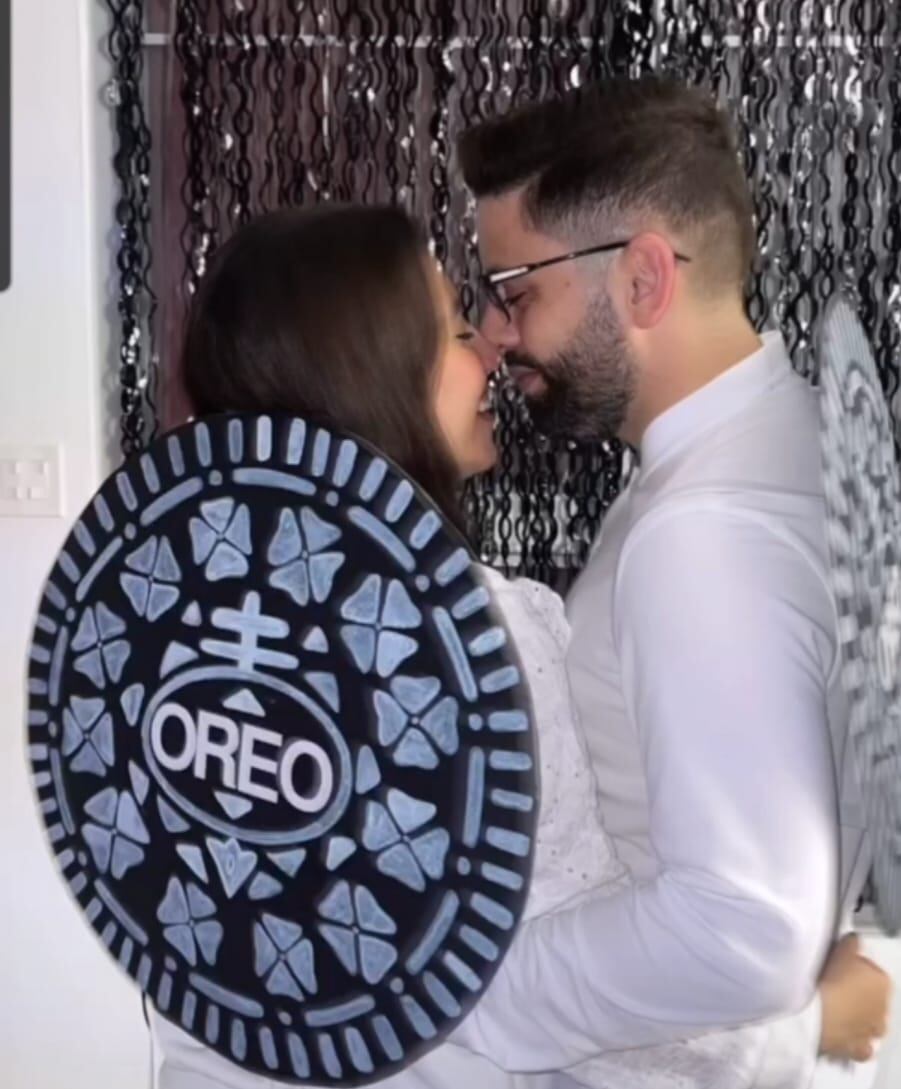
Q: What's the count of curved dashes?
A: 12